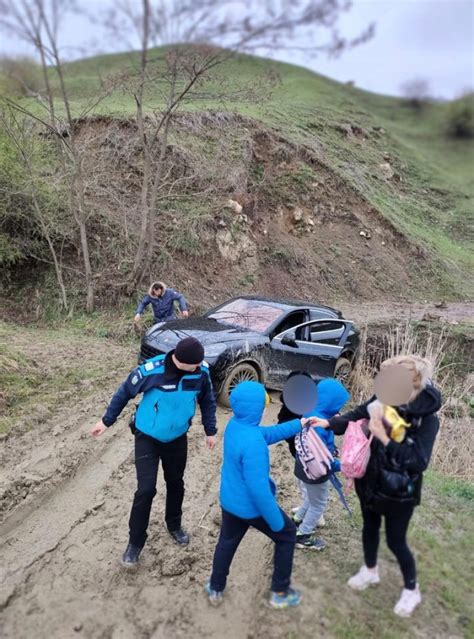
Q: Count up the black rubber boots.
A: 2